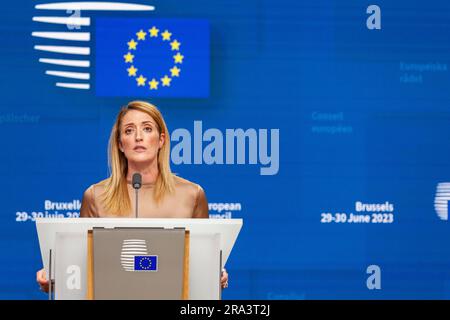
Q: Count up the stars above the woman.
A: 12